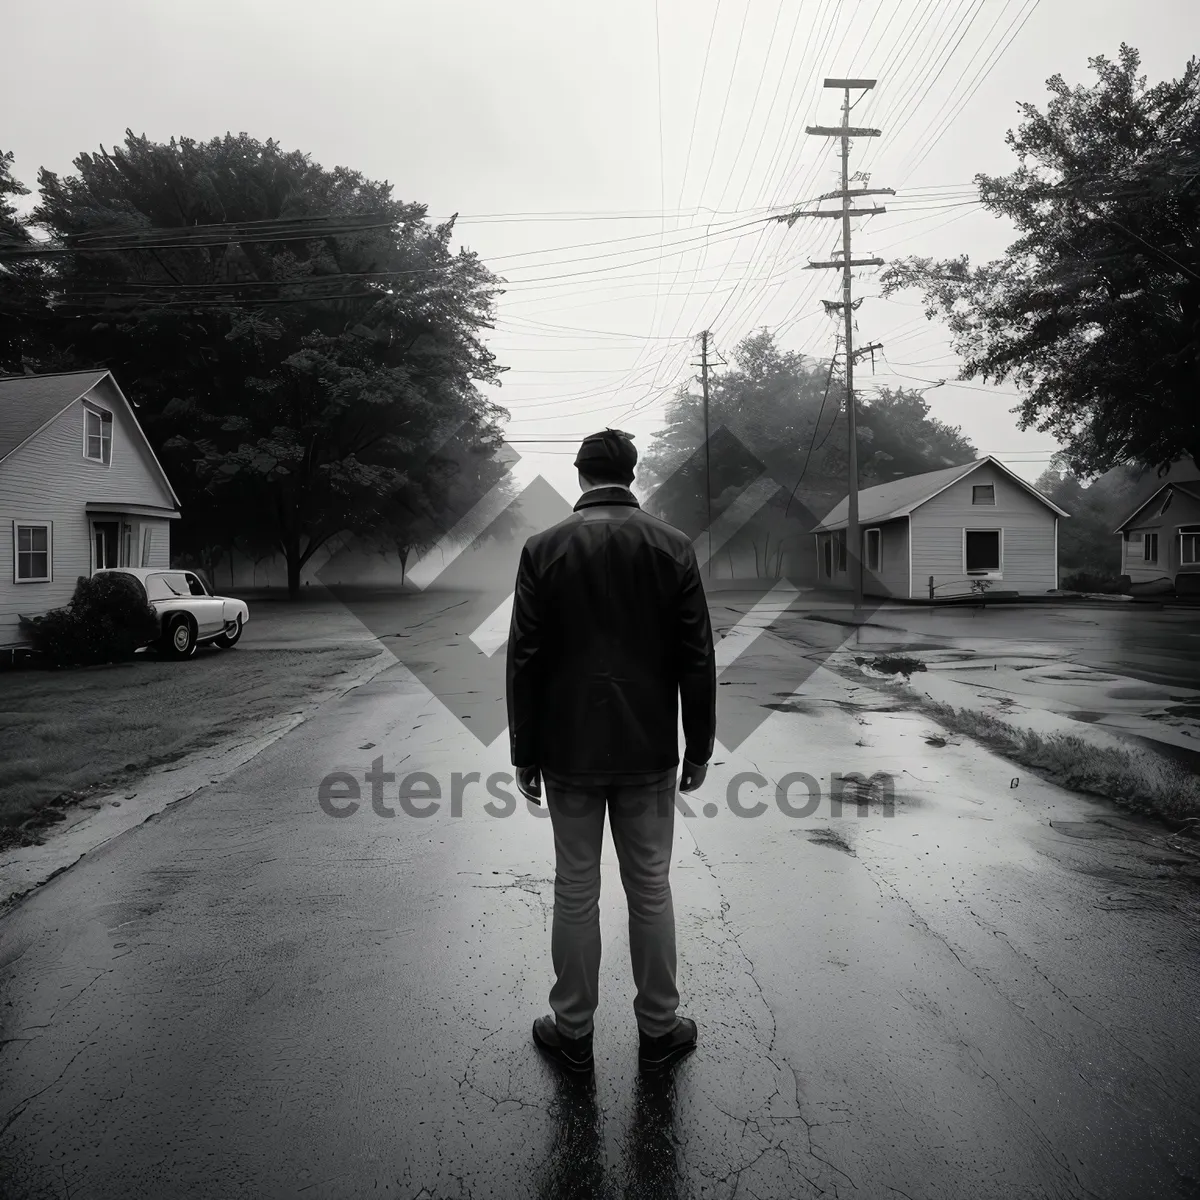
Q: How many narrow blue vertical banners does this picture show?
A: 0